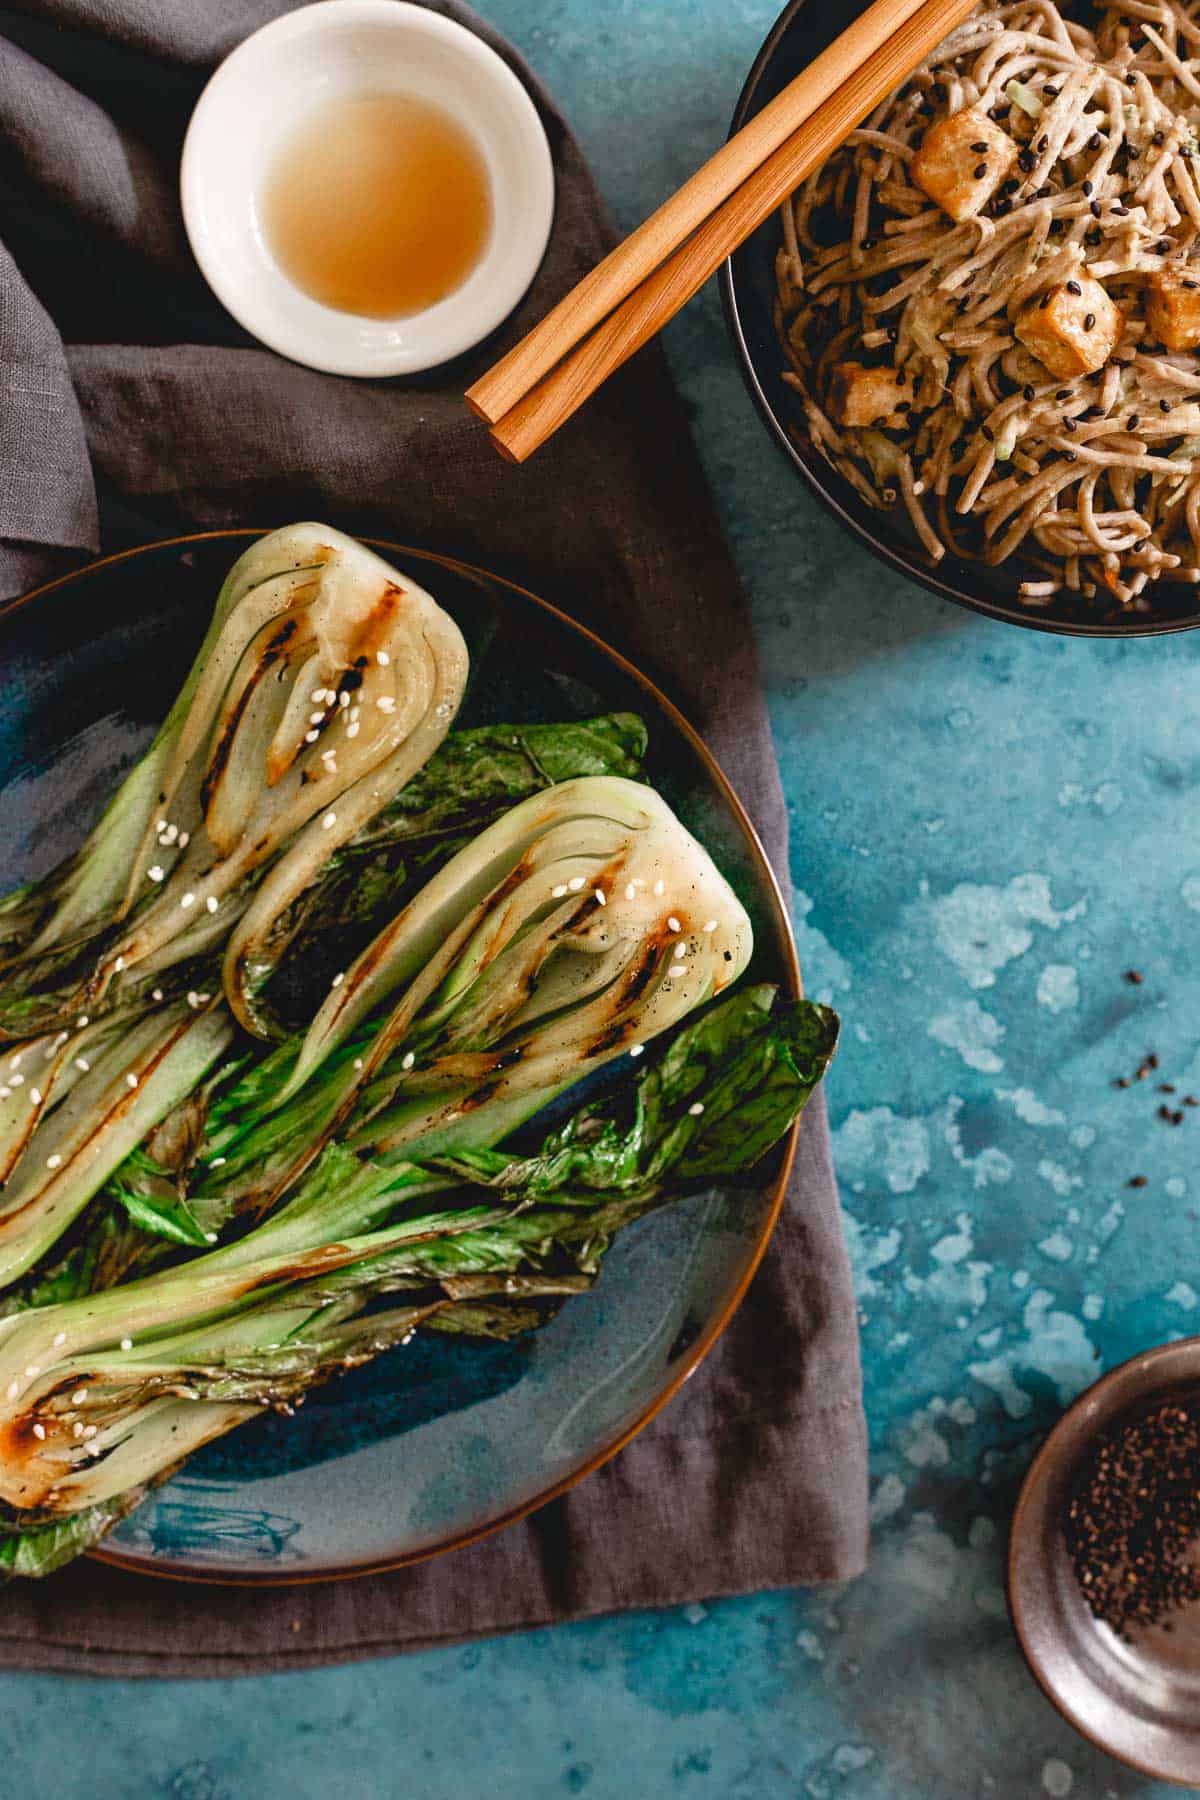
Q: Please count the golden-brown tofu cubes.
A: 4